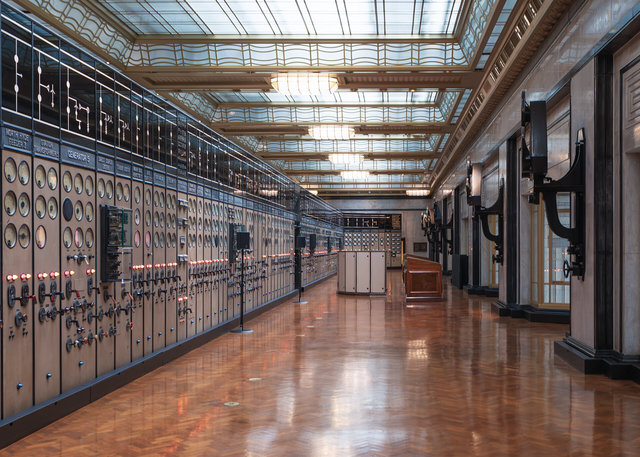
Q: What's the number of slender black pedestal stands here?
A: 2